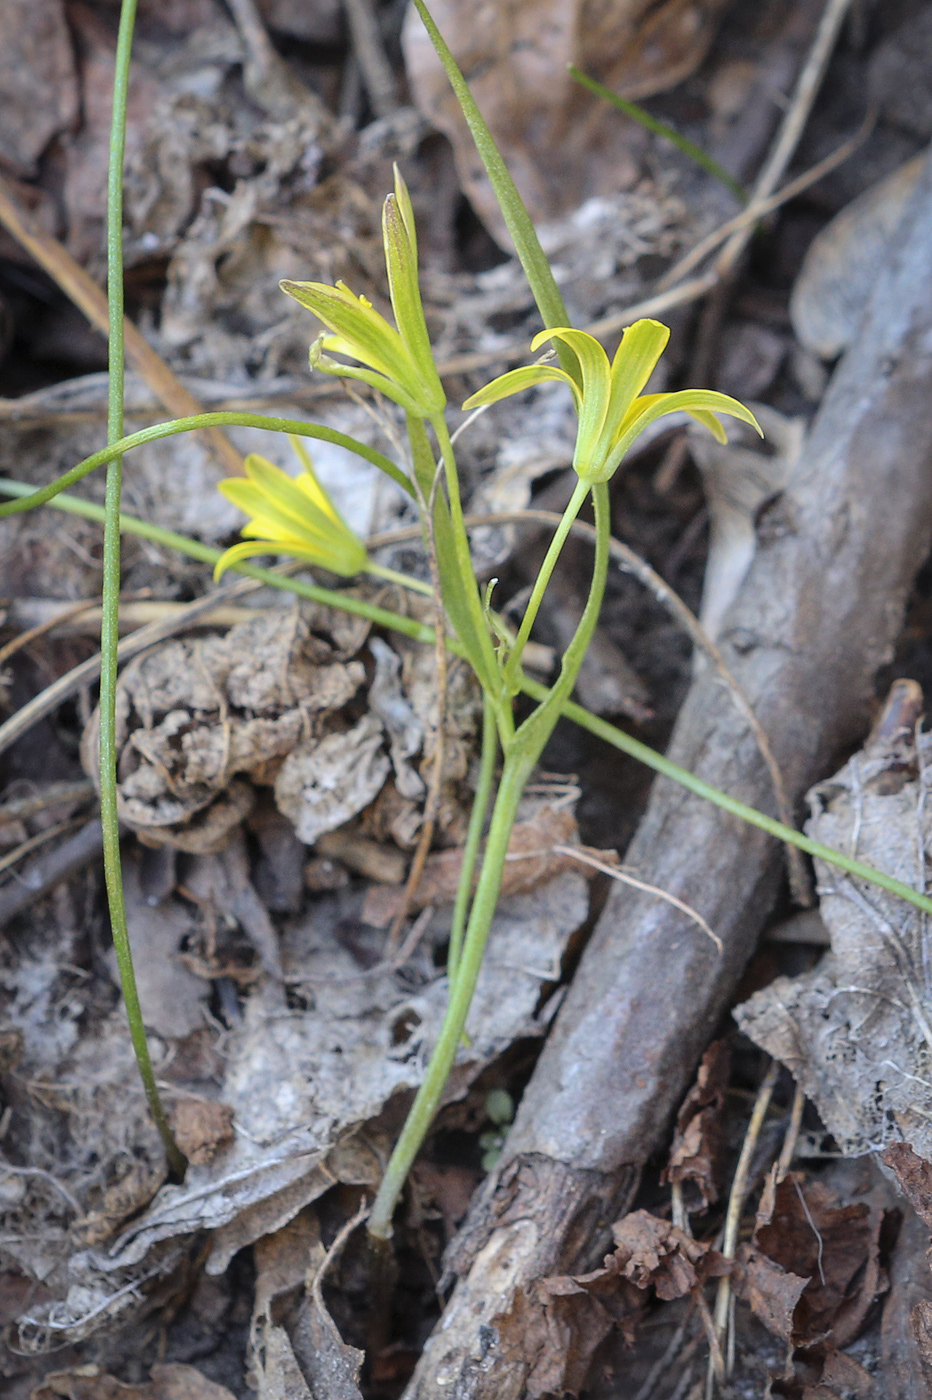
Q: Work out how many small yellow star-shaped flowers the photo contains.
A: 3